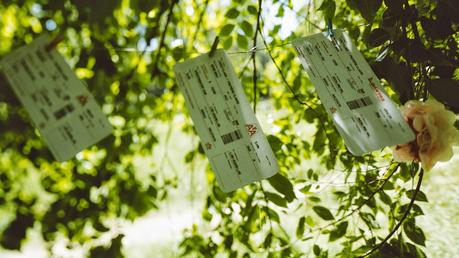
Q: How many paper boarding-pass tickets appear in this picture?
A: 3